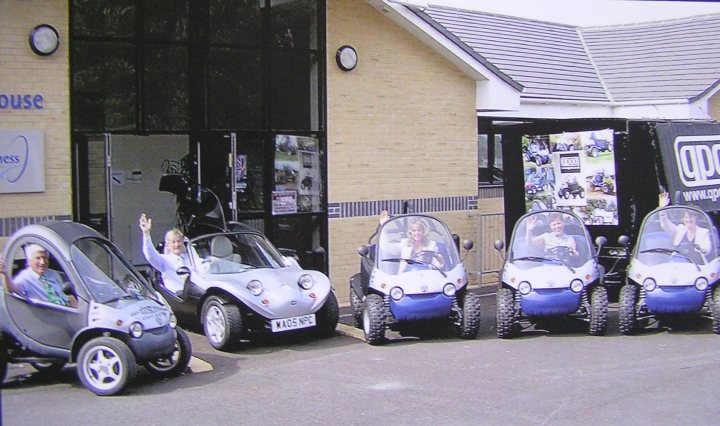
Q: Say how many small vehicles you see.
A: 5